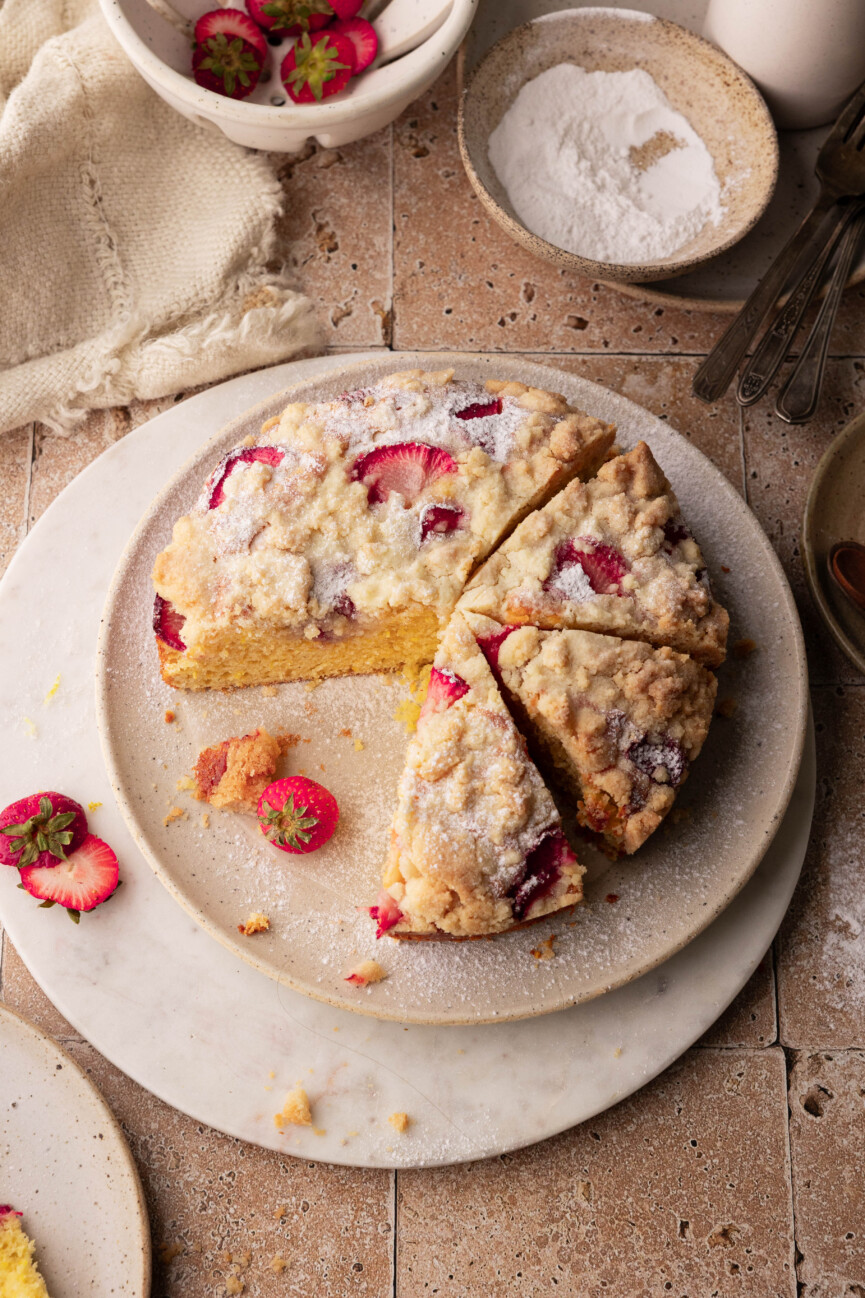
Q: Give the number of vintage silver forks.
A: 3